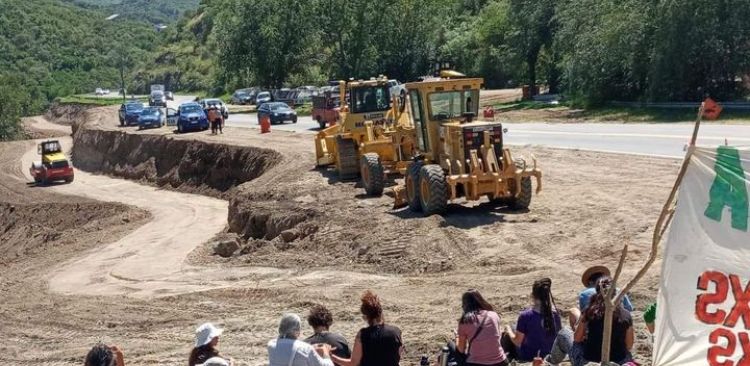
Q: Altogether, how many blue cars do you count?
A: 3